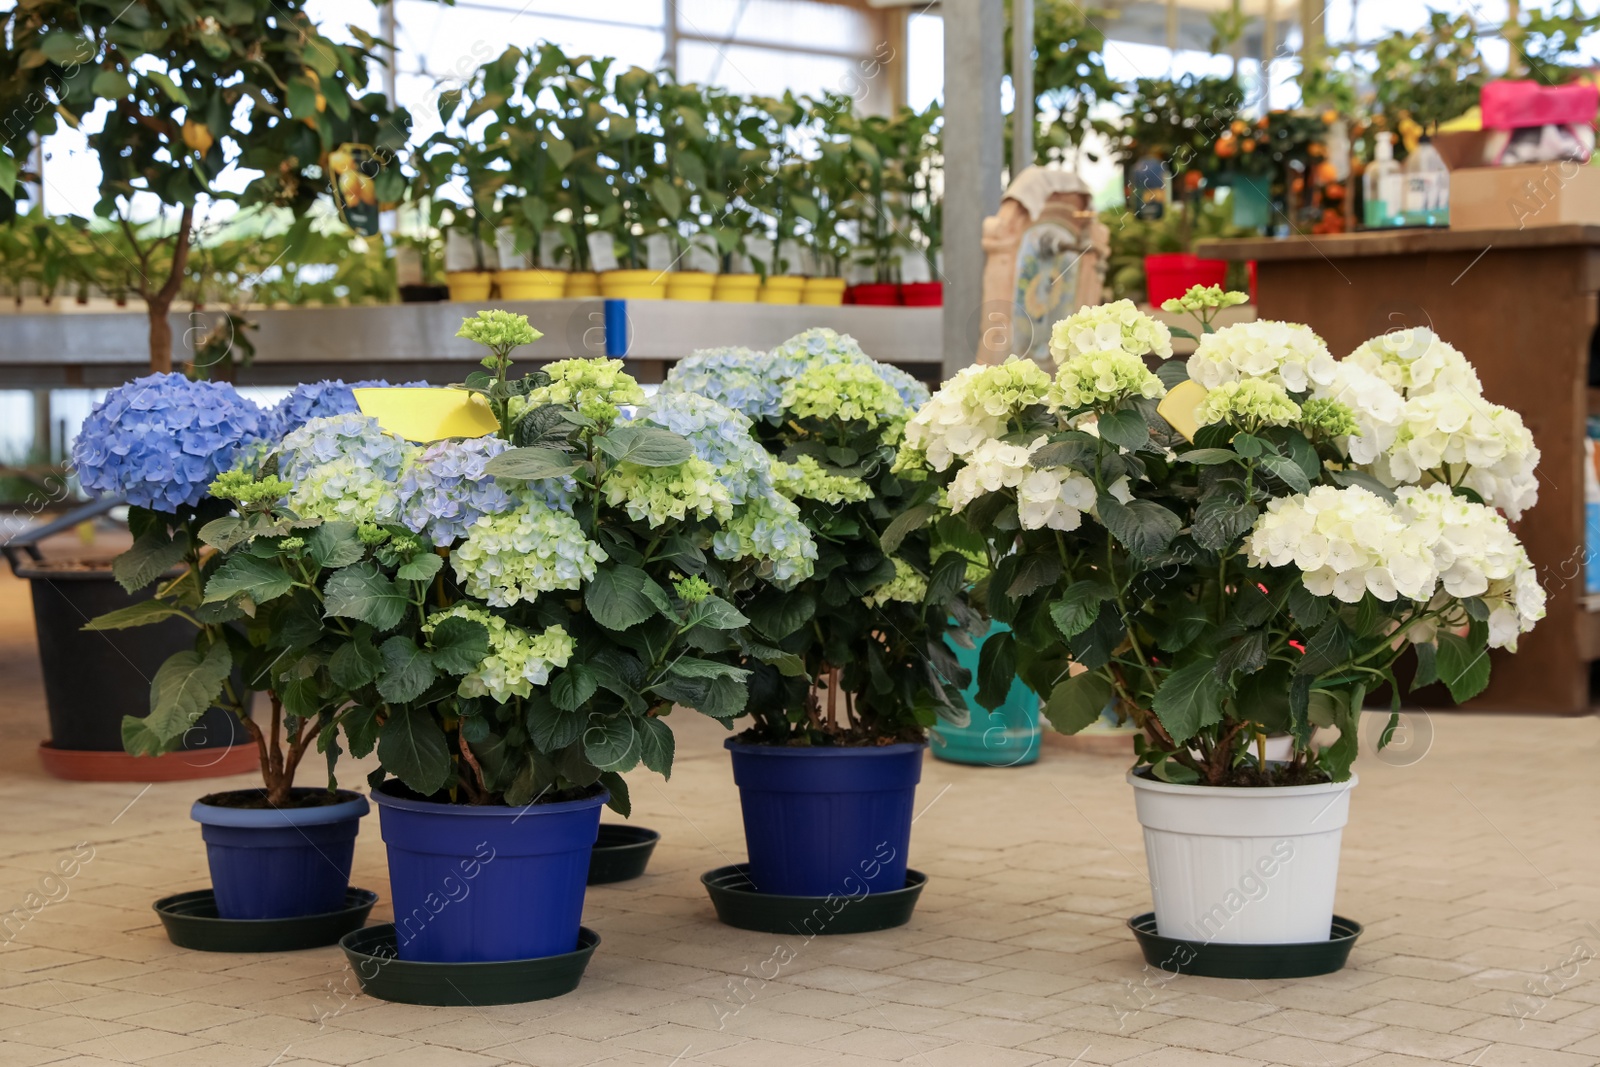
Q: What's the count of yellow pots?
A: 8